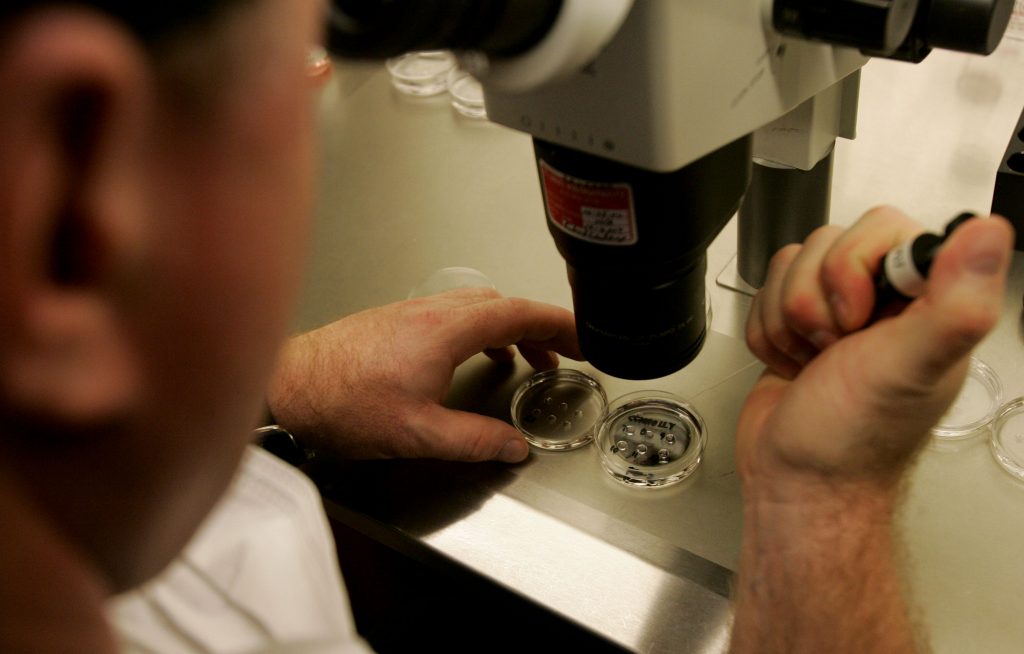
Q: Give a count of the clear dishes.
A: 7